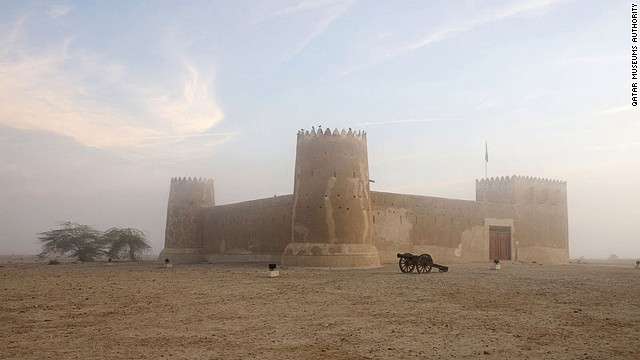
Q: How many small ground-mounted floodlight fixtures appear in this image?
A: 3